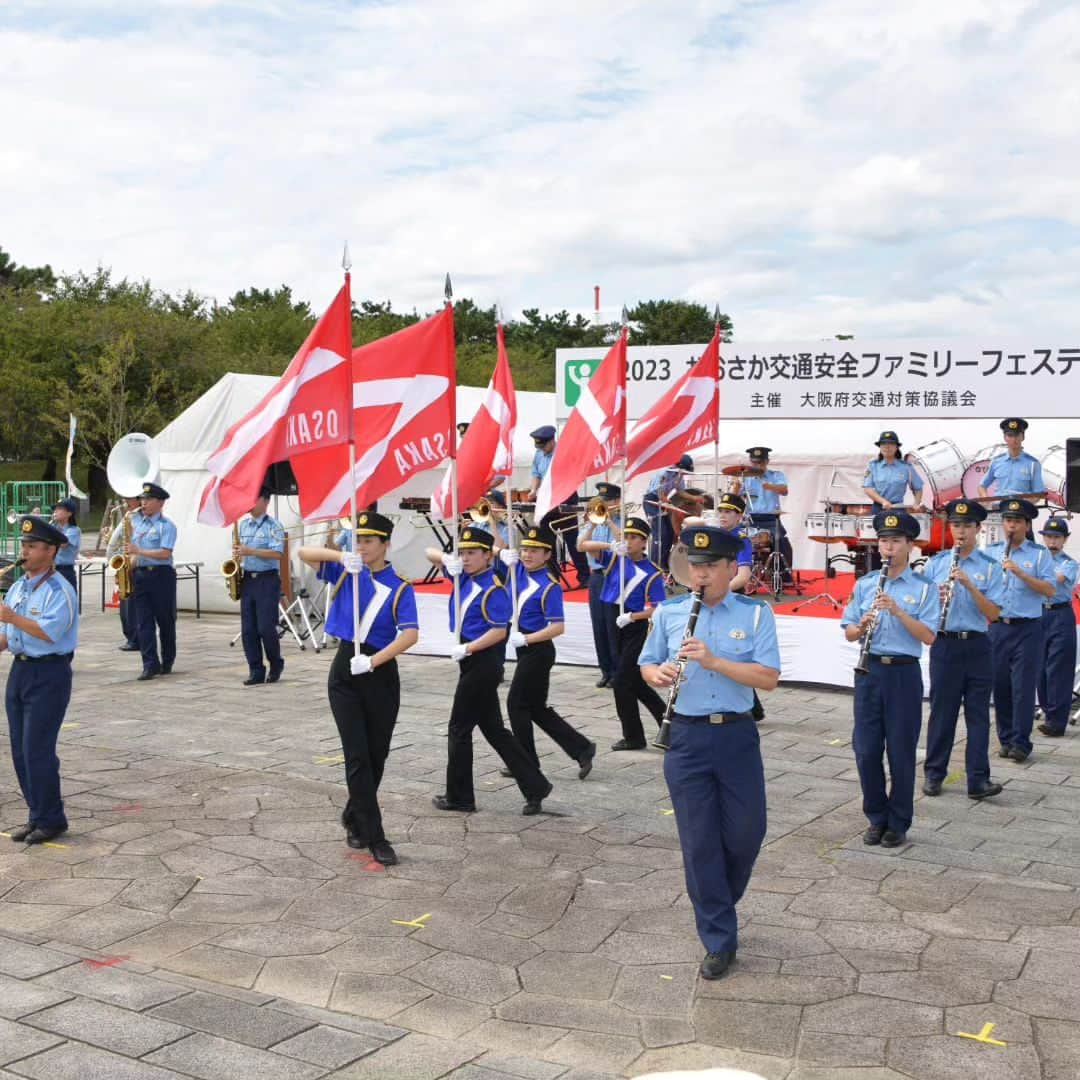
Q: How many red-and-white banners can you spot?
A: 5